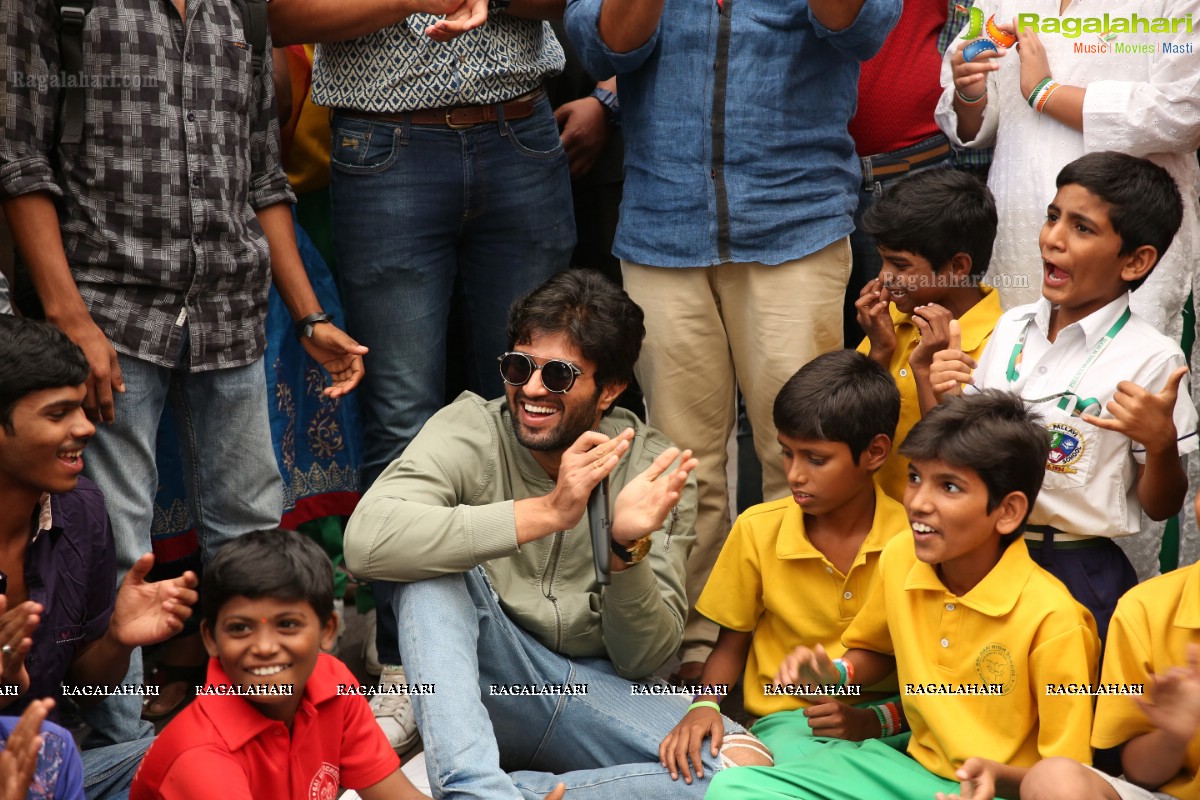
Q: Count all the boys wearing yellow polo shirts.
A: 4